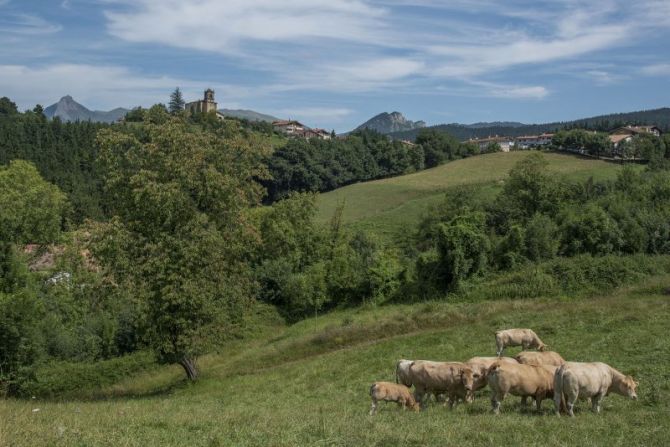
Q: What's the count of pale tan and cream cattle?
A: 8